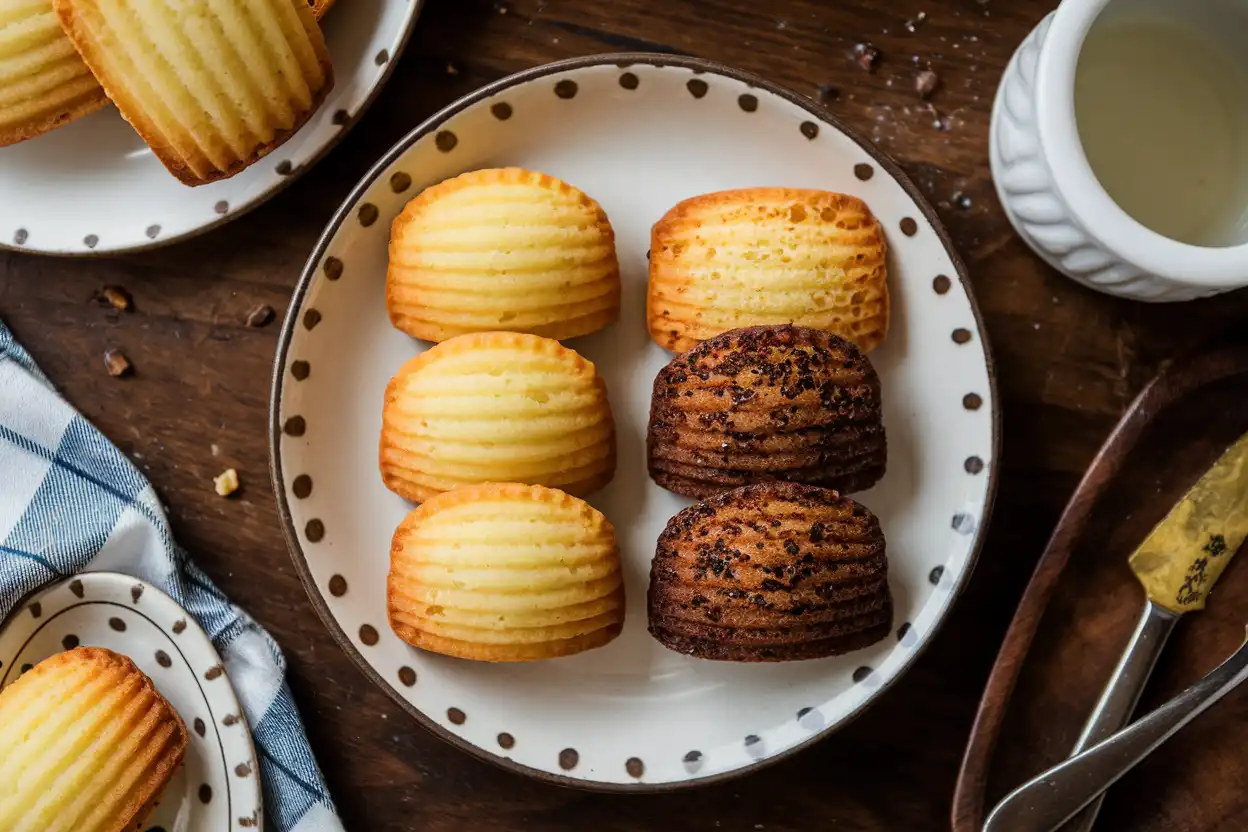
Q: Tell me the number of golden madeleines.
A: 7